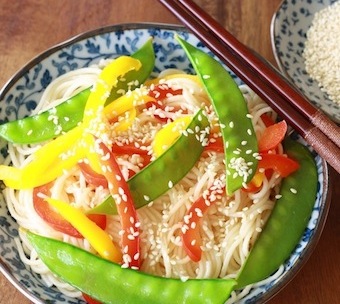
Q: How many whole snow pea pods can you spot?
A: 5